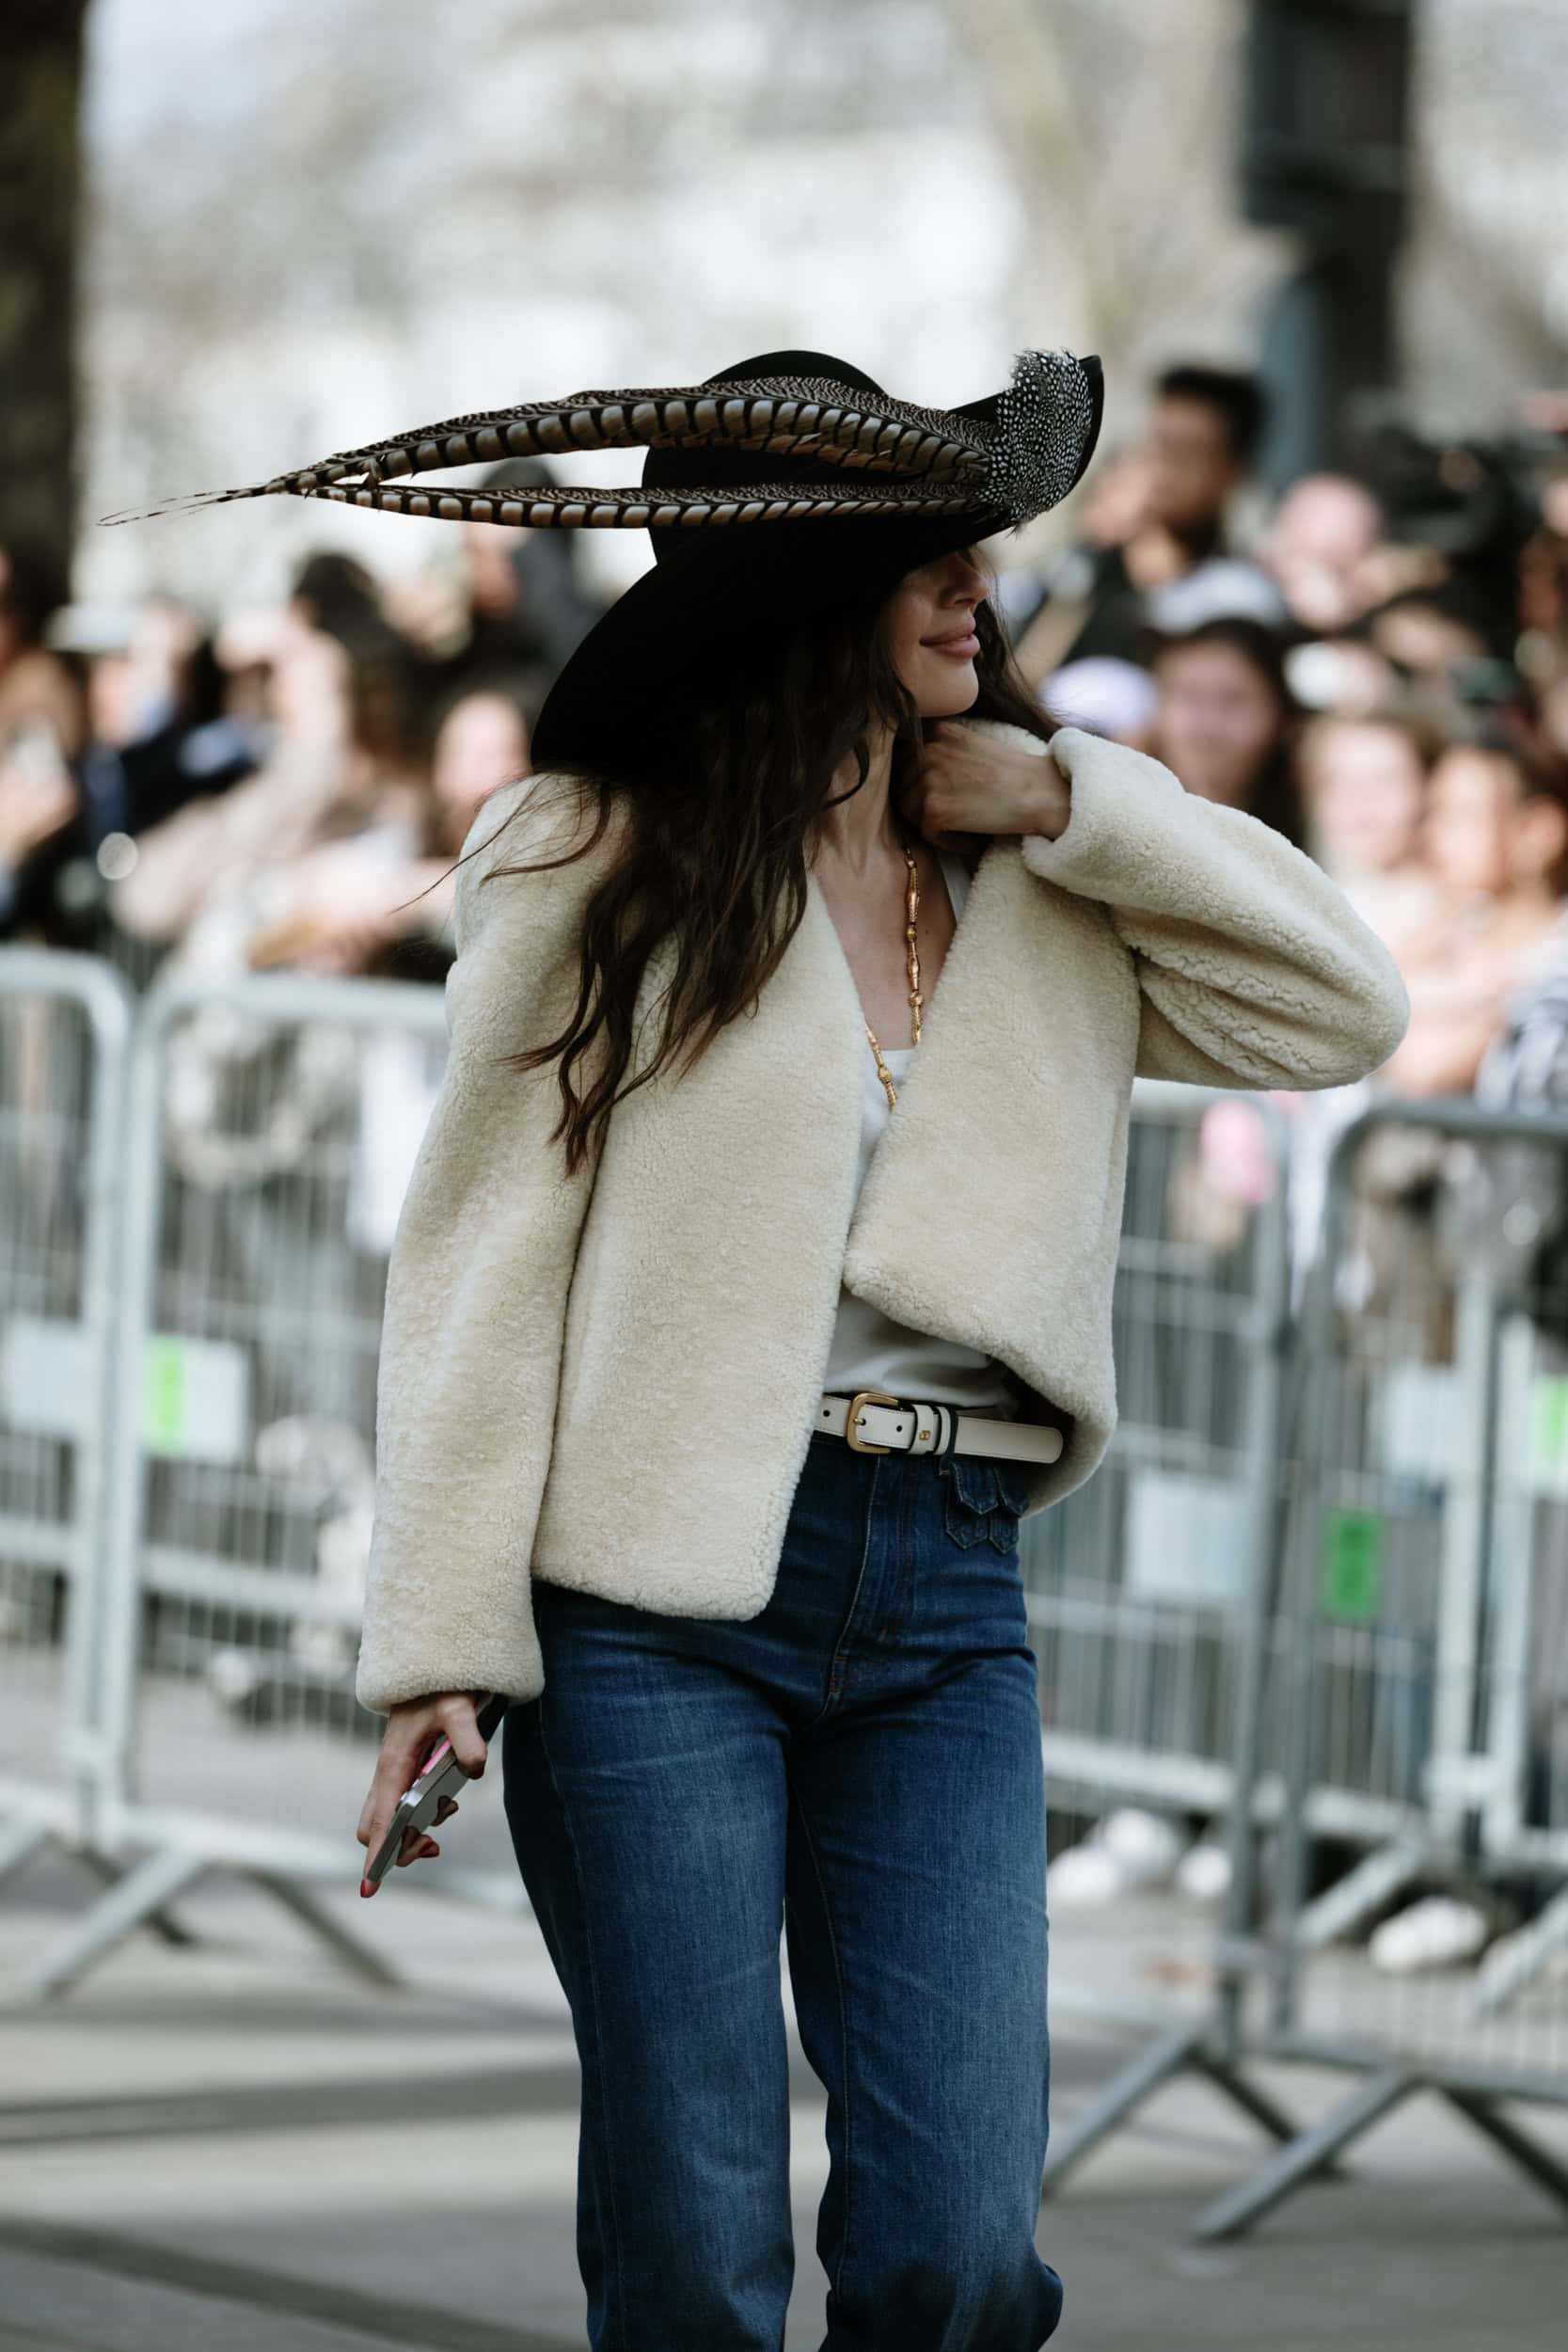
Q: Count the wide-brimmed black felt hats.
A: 1